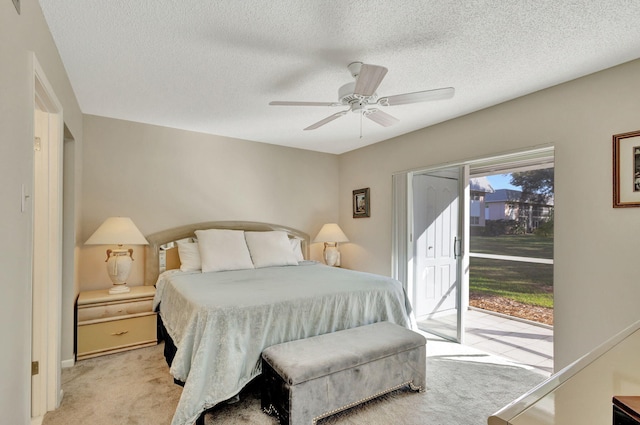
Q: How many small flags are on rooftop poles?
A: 0